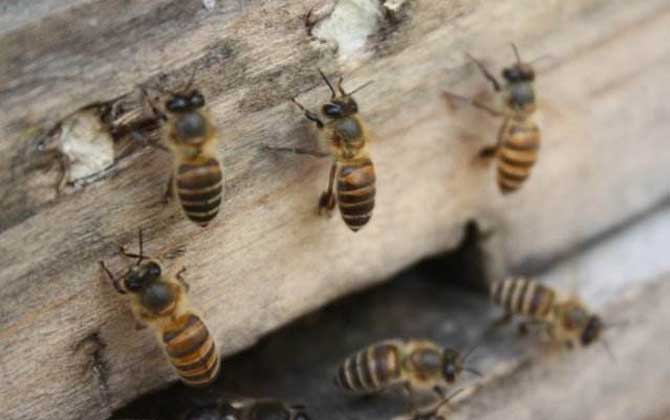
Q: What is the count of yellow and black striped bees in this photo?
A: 6